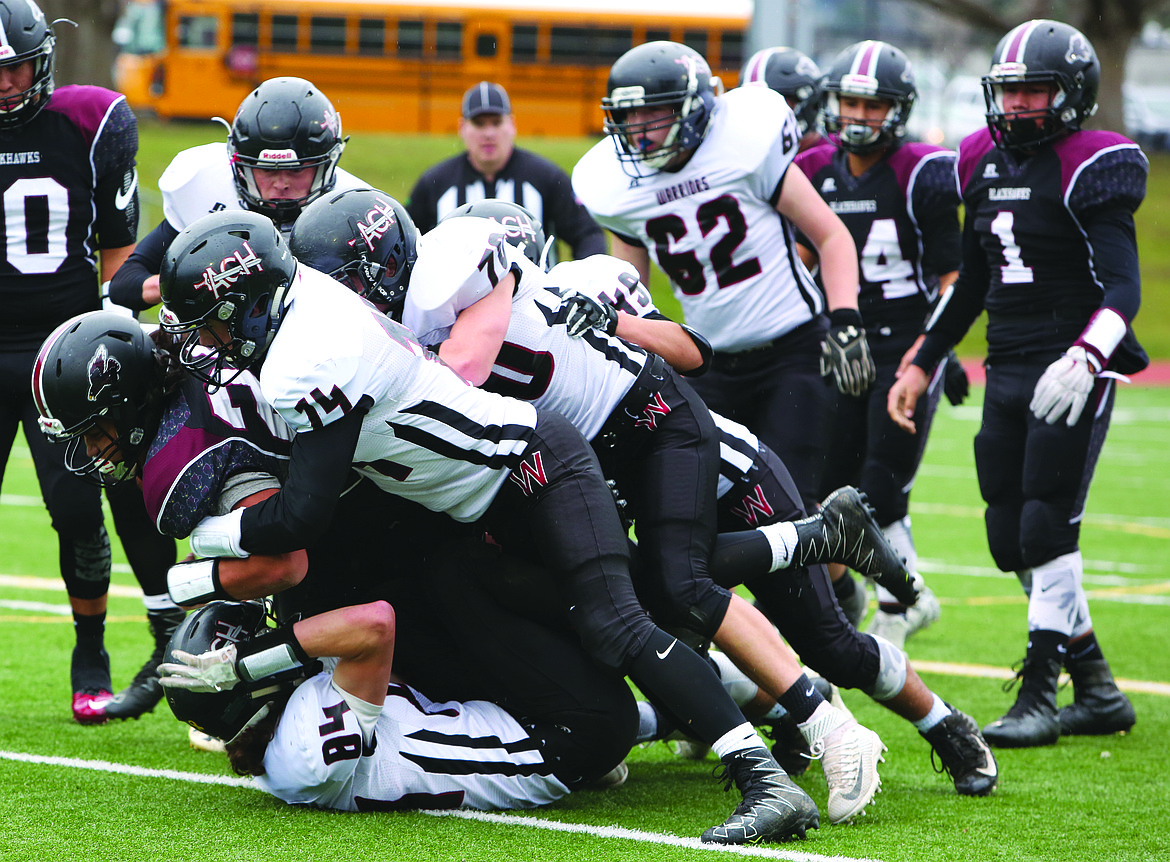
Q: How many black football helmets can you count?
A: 11